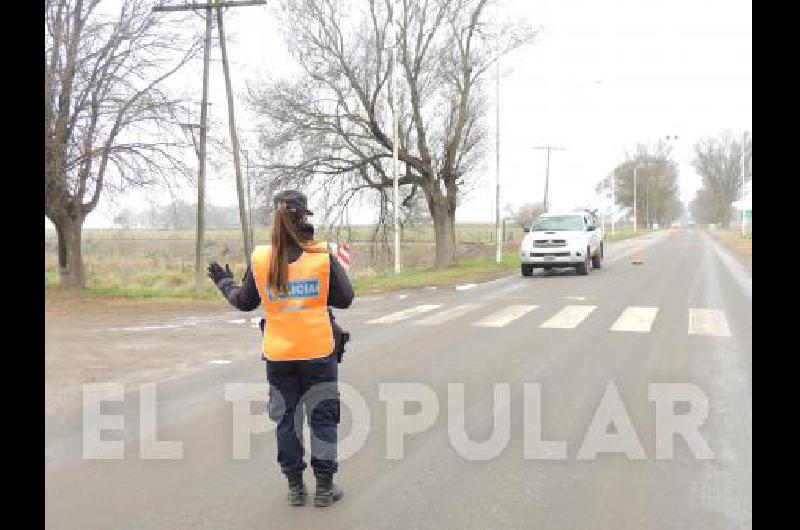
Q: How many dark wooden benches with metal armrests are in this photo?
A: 0